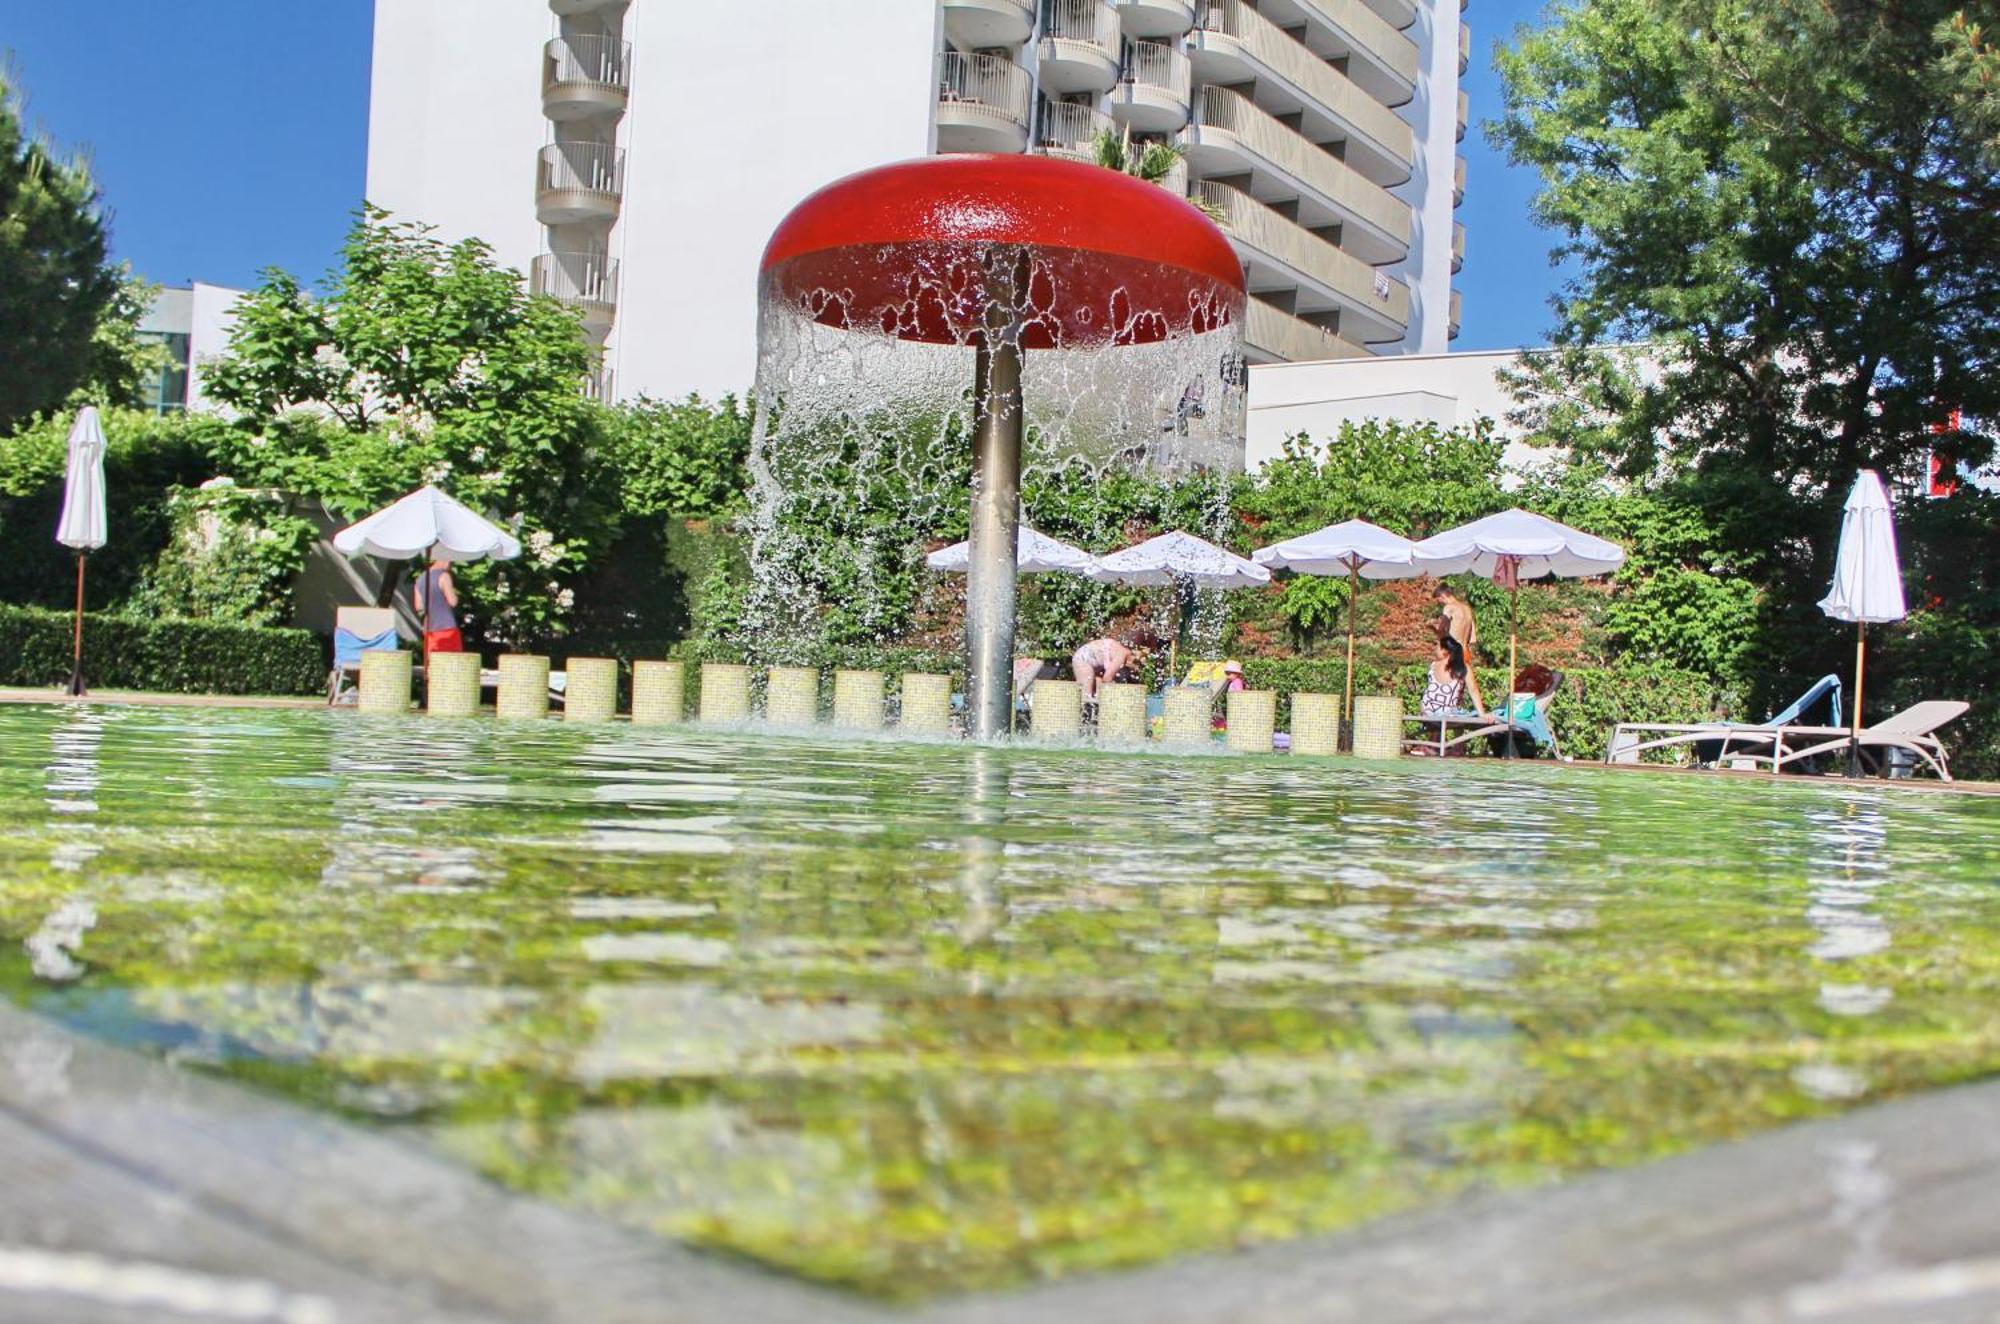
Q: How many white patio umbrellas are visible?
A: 7